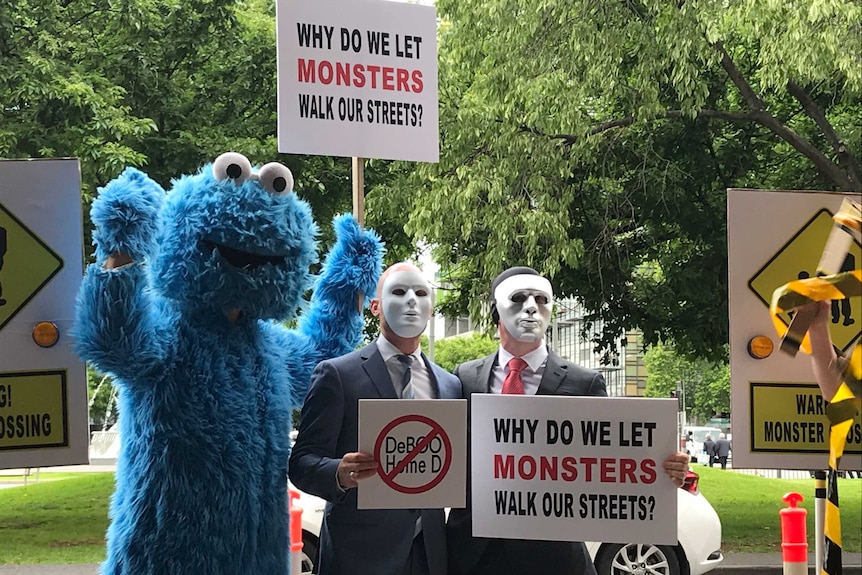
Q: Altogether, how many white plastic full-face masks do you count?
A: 2